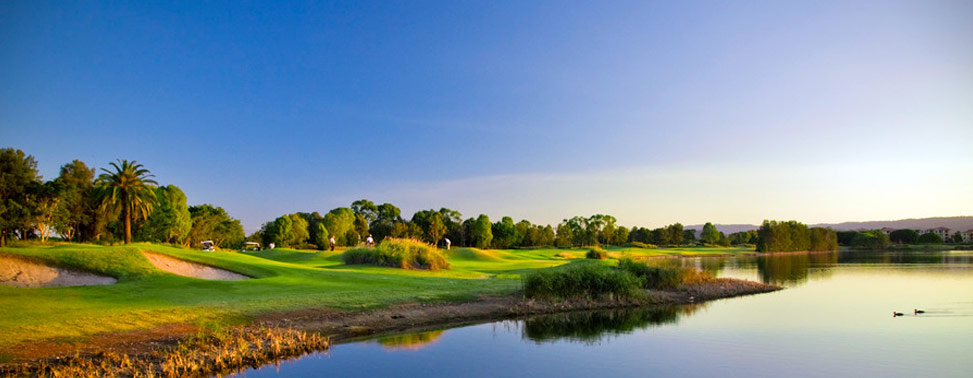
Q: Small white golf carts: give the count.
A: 2